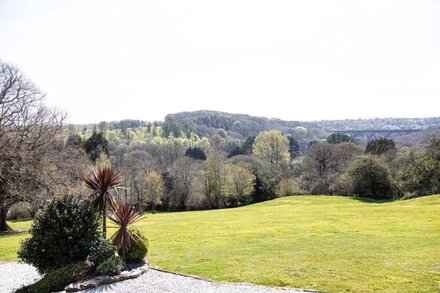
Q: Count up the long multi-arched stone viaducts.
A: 1